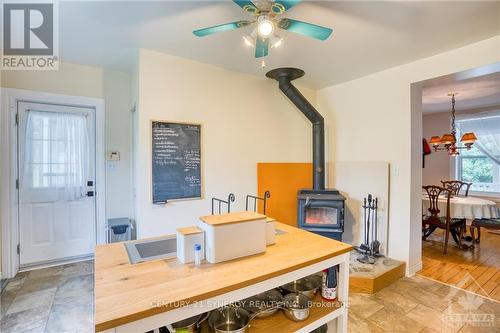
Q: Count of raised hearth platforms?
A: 1